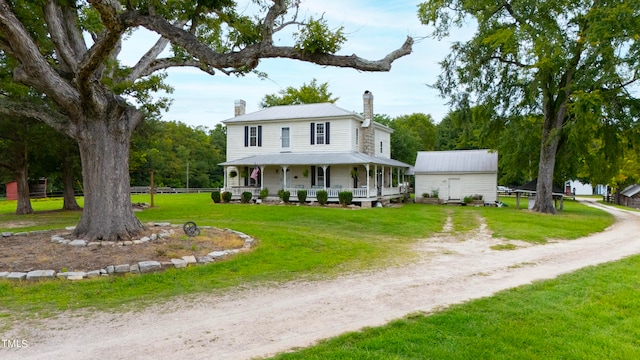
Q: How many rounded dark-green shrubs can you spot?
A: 7